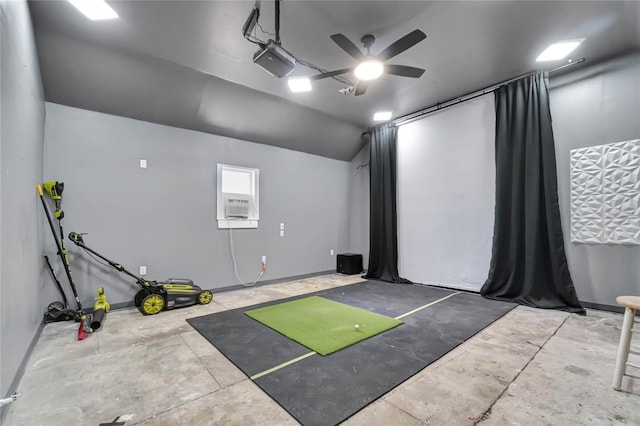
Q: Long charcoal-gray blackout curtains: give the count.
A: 2